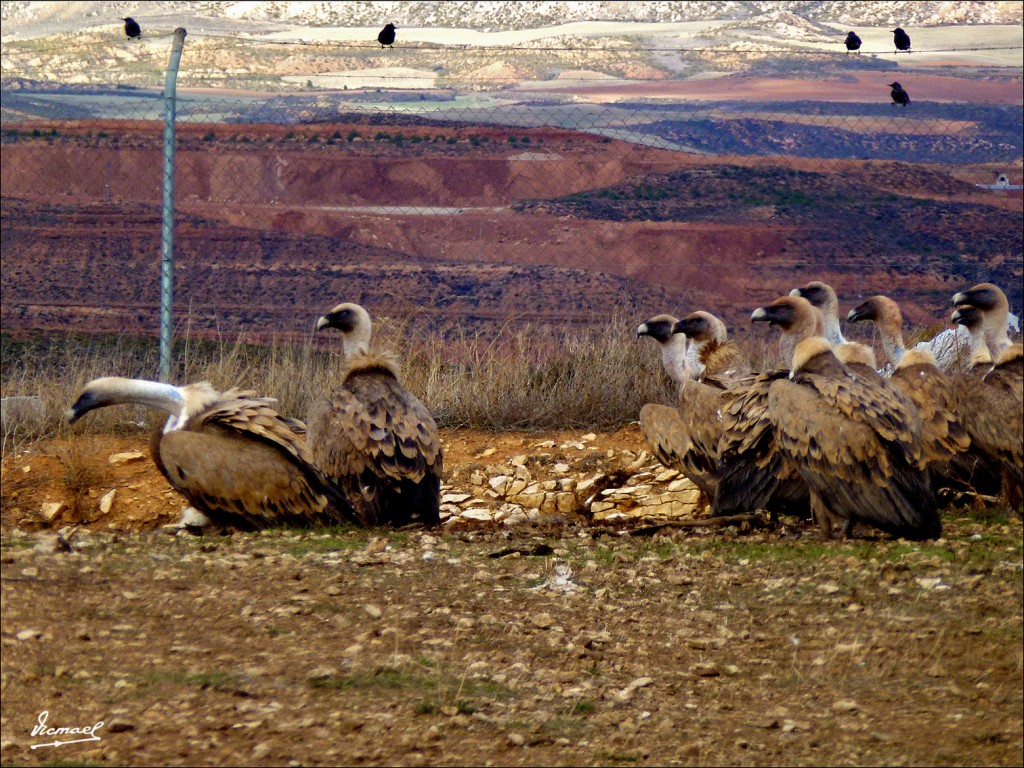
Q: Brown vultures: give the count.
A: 9